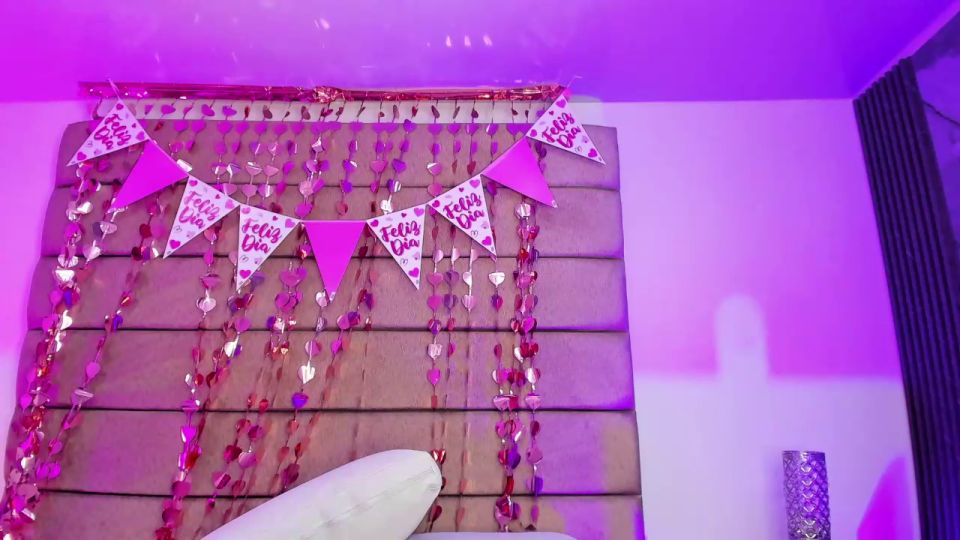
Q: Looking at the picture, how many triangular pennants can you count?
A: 9